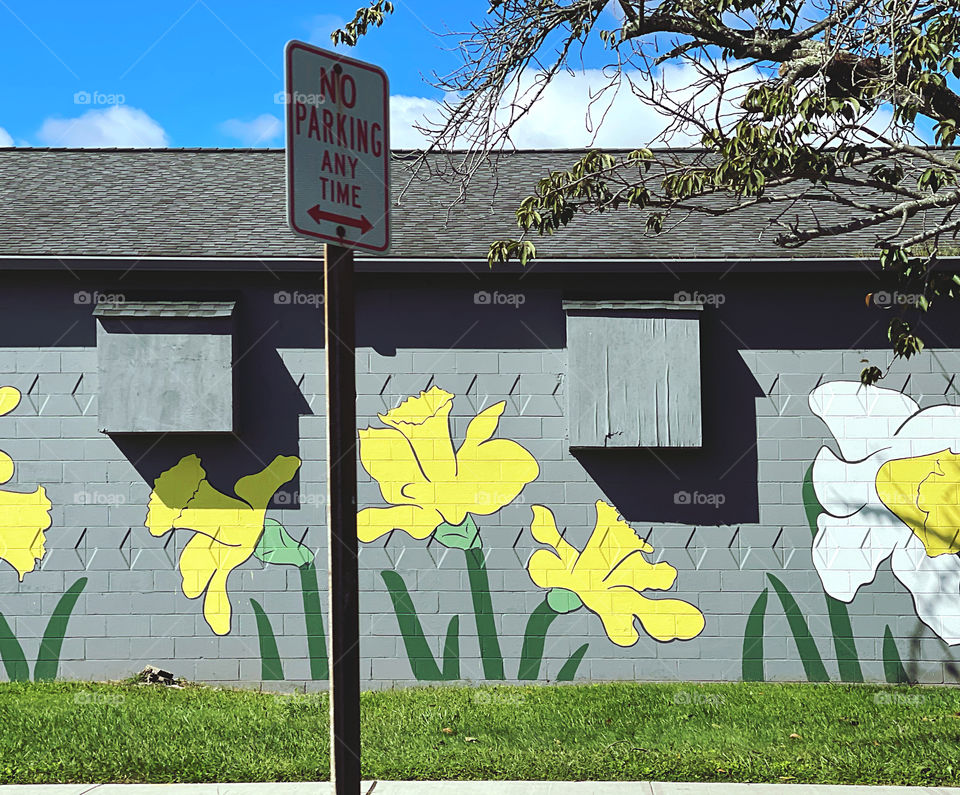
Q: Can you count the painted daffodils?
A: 5